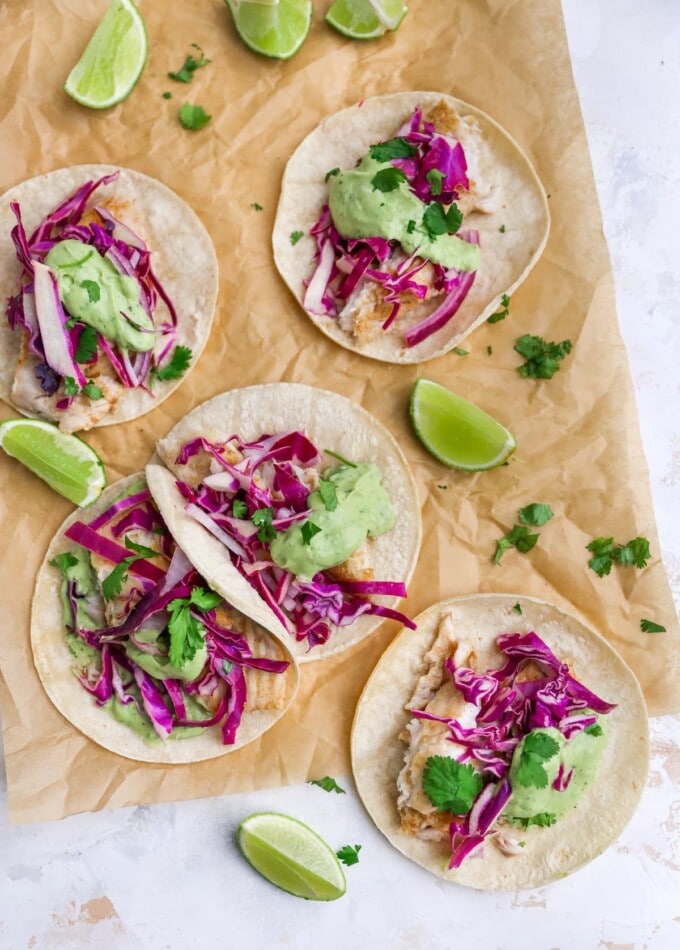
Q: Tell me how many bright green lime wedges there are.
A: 6